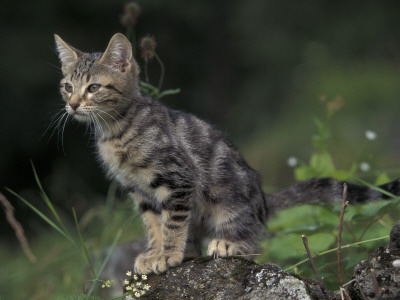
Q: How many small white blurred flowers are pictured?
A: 3